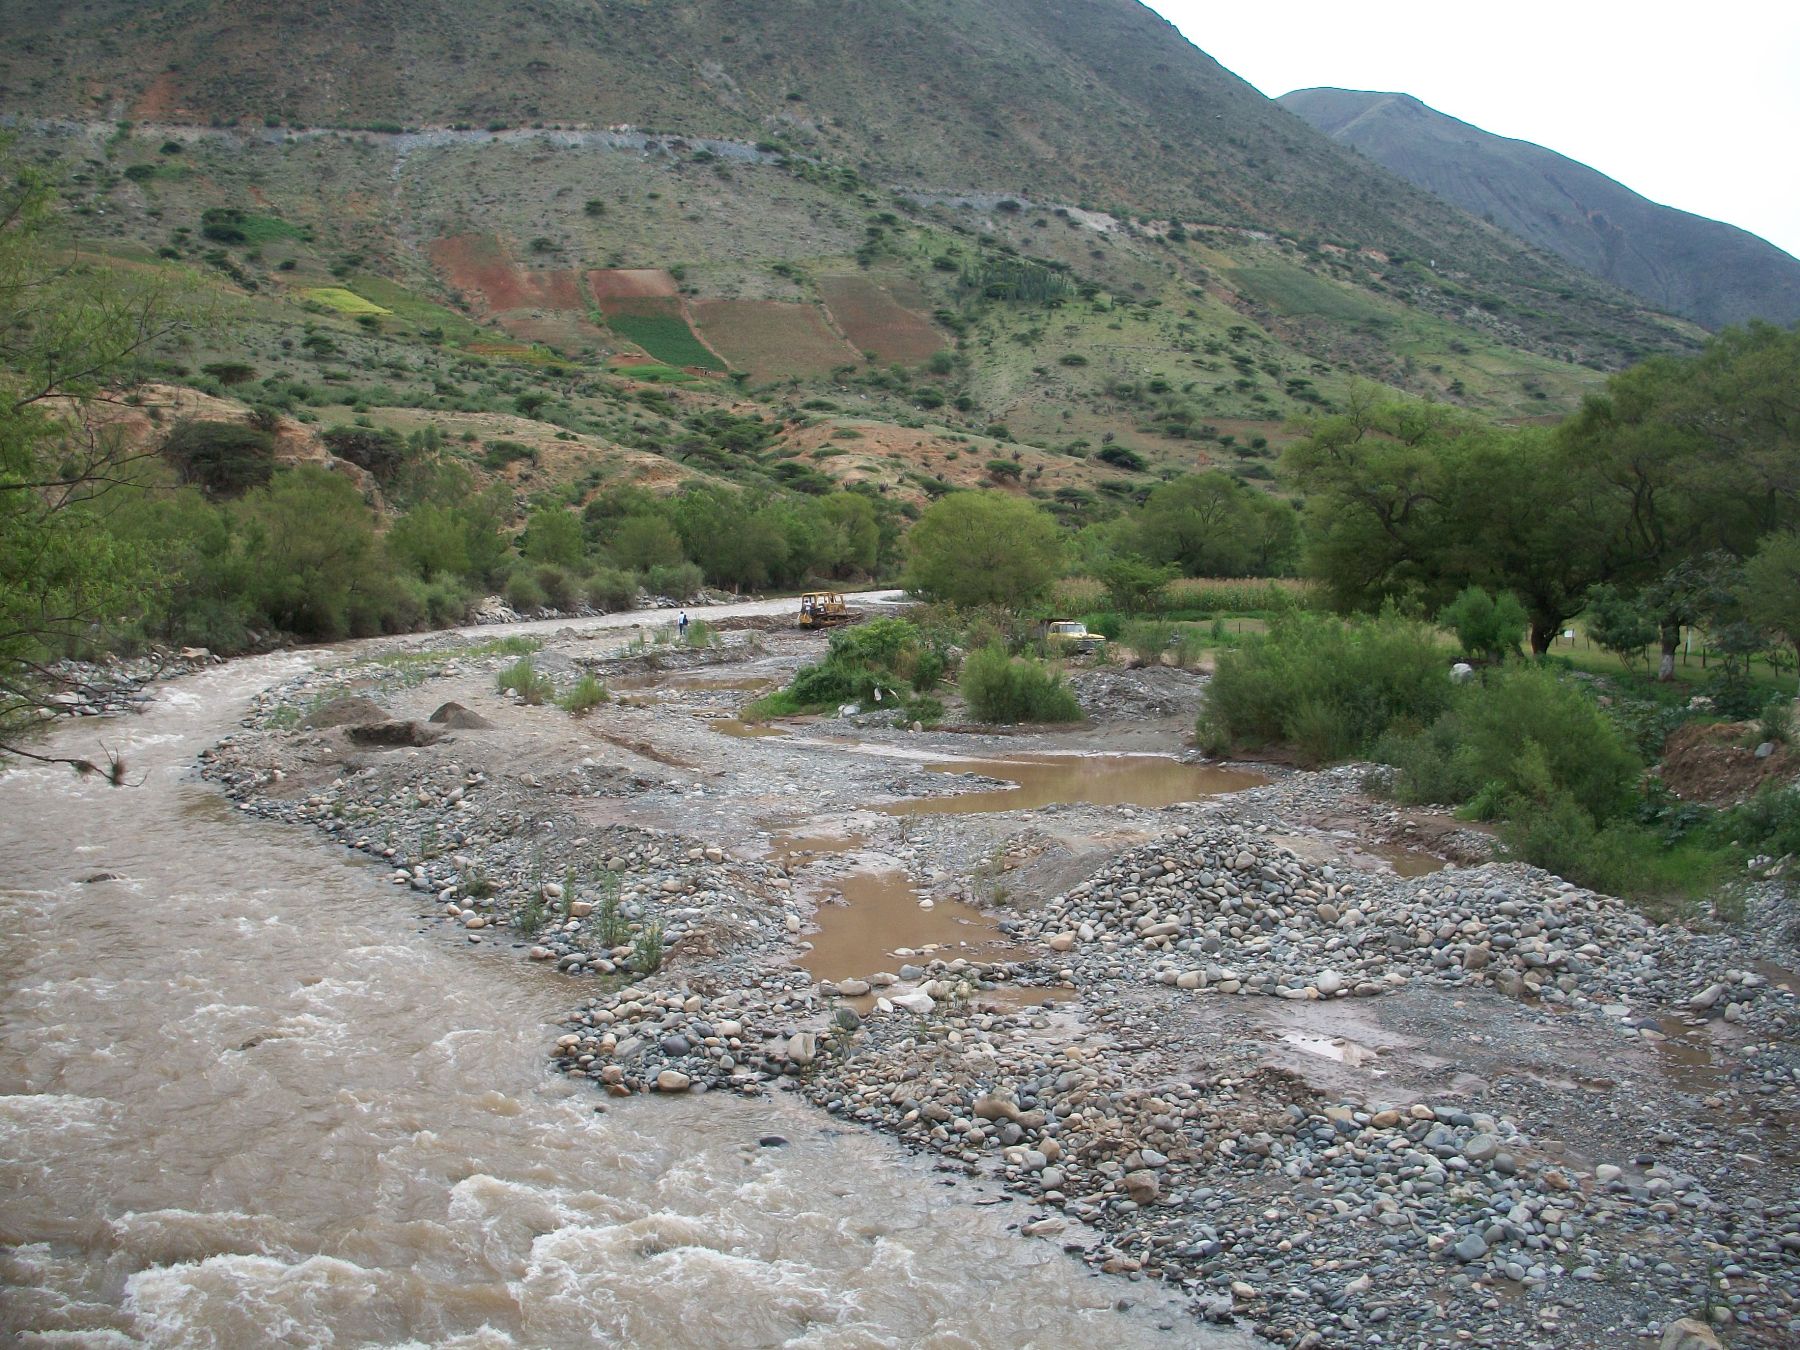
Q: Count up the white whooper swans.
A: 0